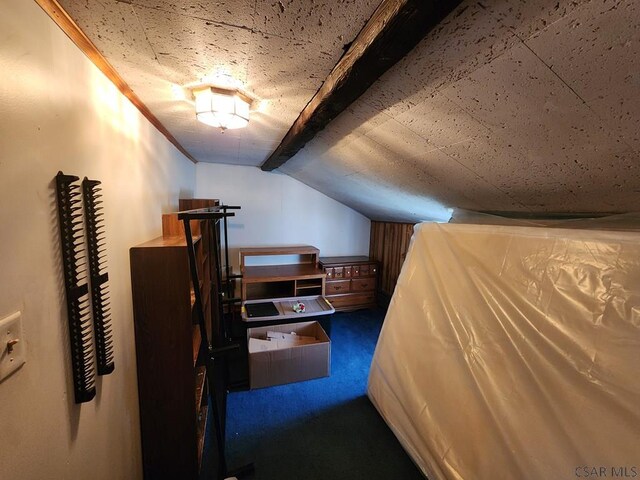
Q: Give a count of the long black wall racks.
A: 2